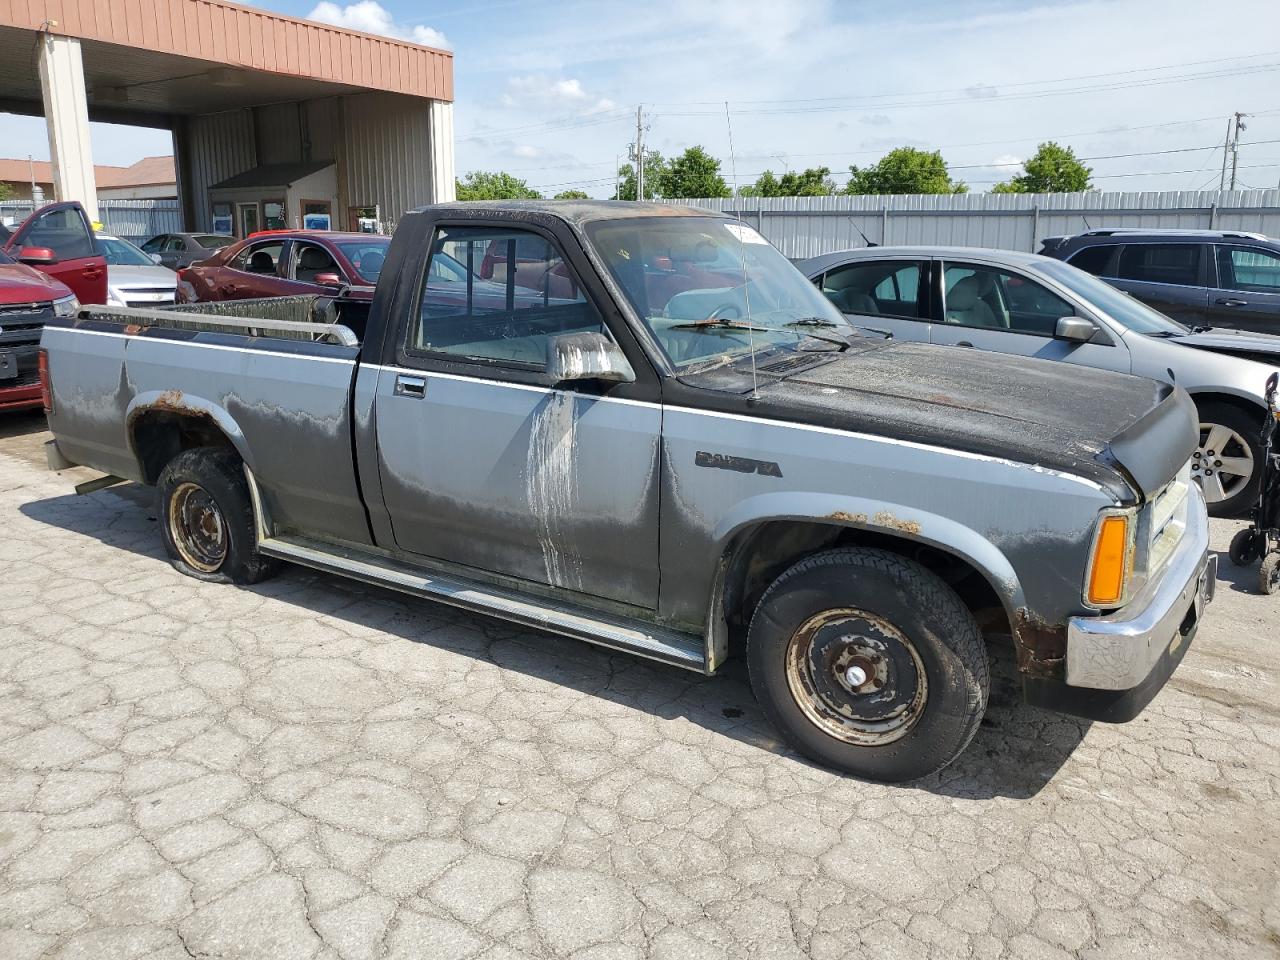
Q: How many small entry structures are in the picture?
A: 1